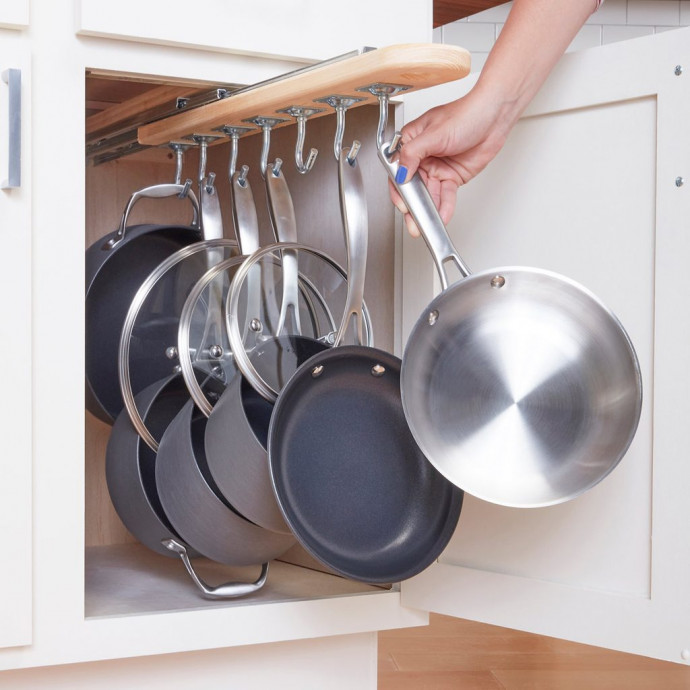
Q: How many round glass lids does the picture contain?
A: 3